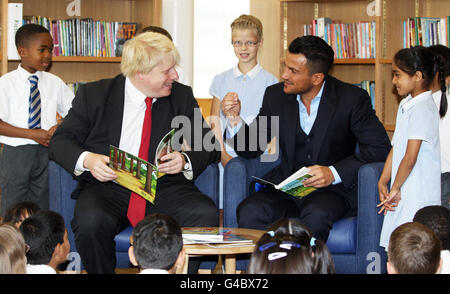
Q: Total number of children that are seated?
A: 7